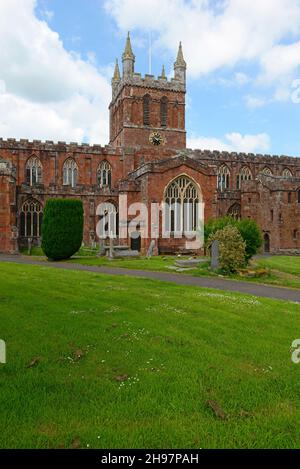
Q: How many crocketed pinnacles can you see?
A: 4